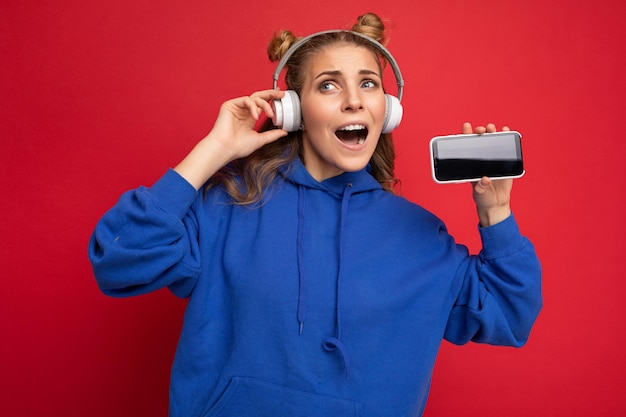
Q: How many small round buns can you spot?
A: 2